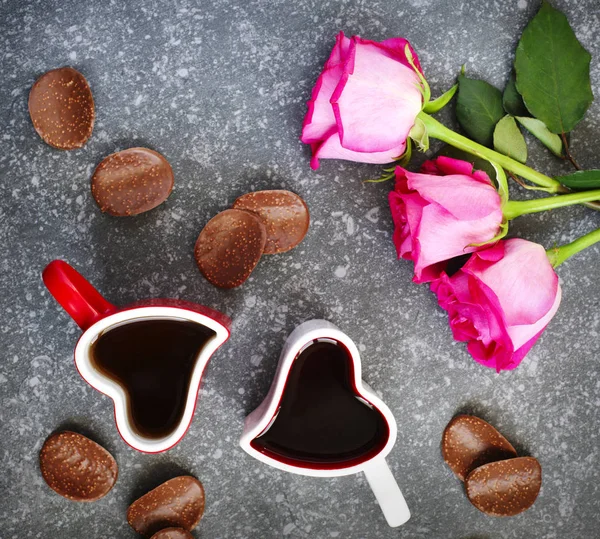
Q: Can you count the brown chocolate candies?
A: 9